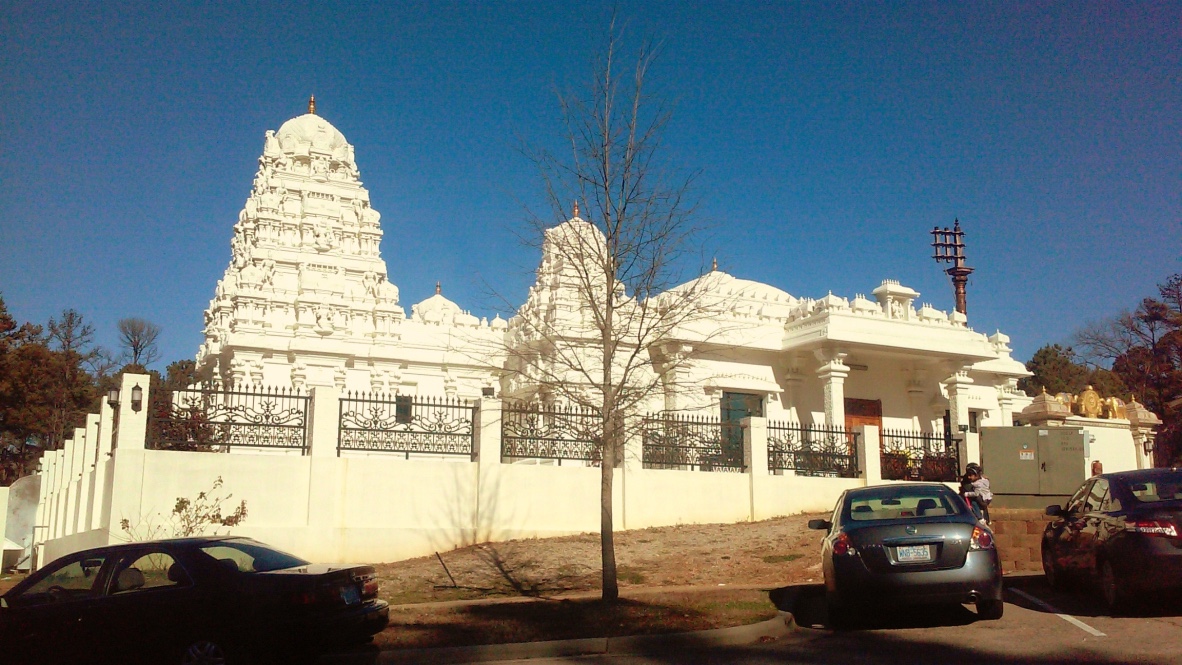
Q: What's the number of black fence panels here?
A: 6